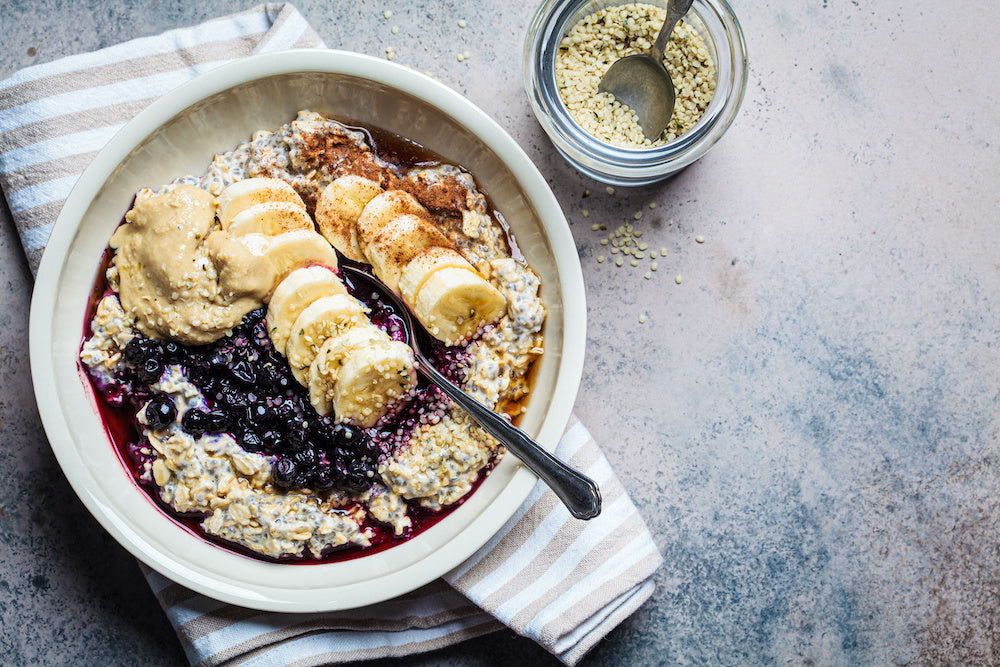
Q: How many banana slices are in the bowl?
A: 12